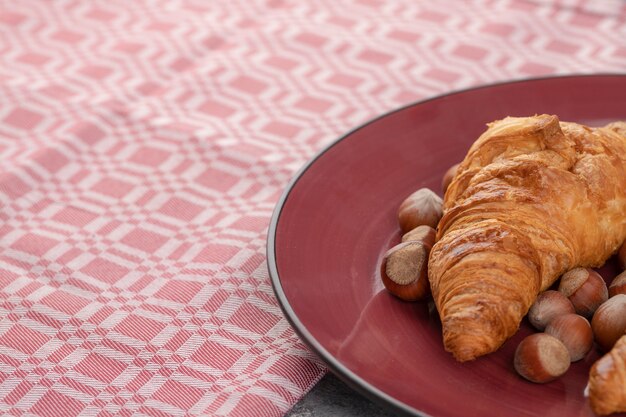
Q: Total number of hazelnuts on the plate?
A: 11